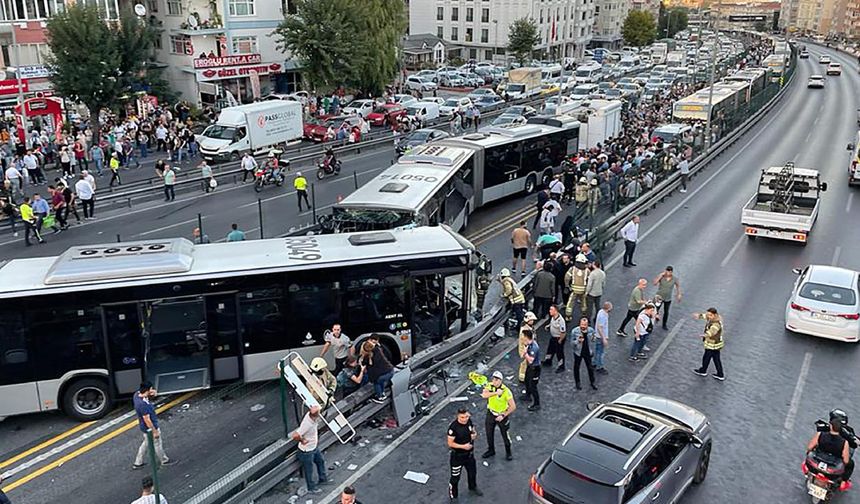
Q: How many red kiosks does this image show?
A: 1